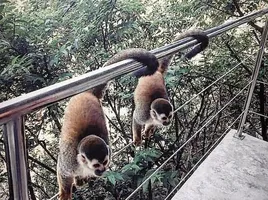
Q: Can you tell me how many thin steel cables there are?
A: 3